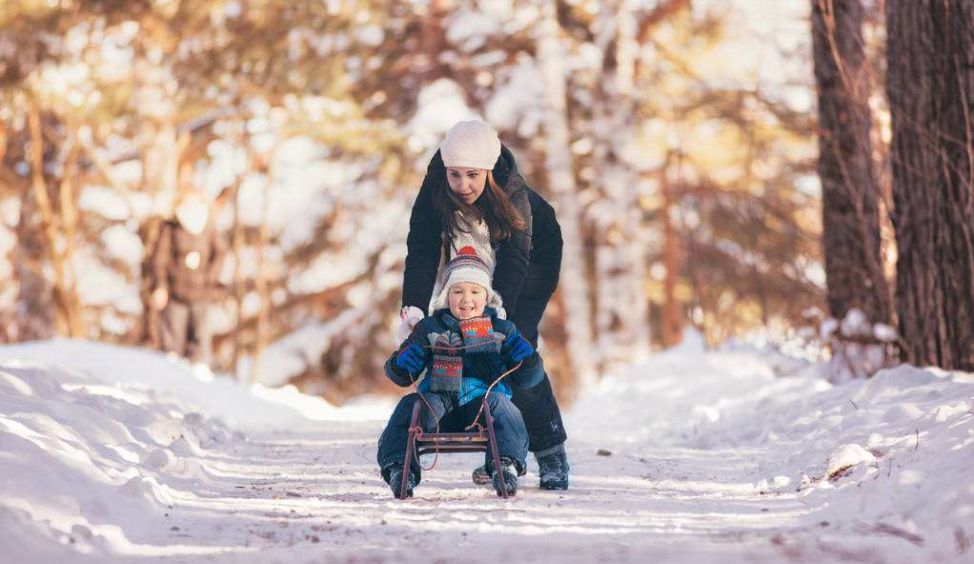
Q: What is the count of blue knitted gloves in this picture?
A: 2